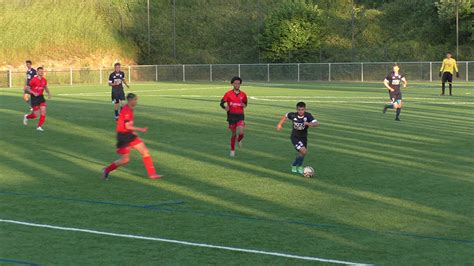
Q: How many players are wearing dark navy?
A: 4